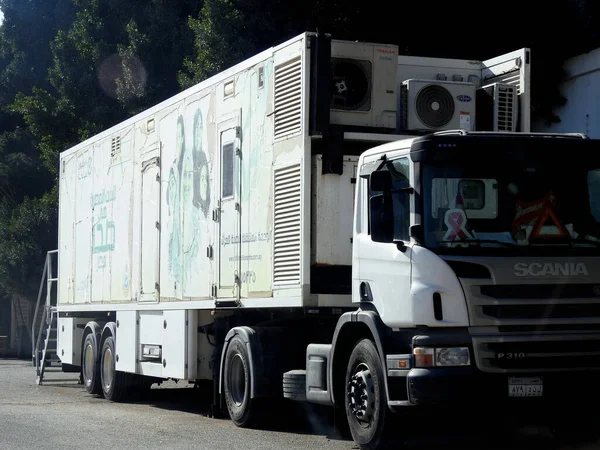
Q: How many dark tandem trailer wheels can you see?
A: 2